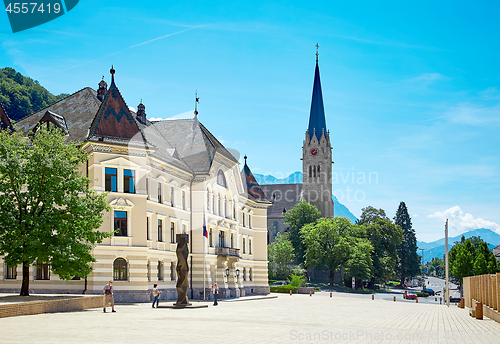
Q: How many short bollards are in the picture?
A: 6